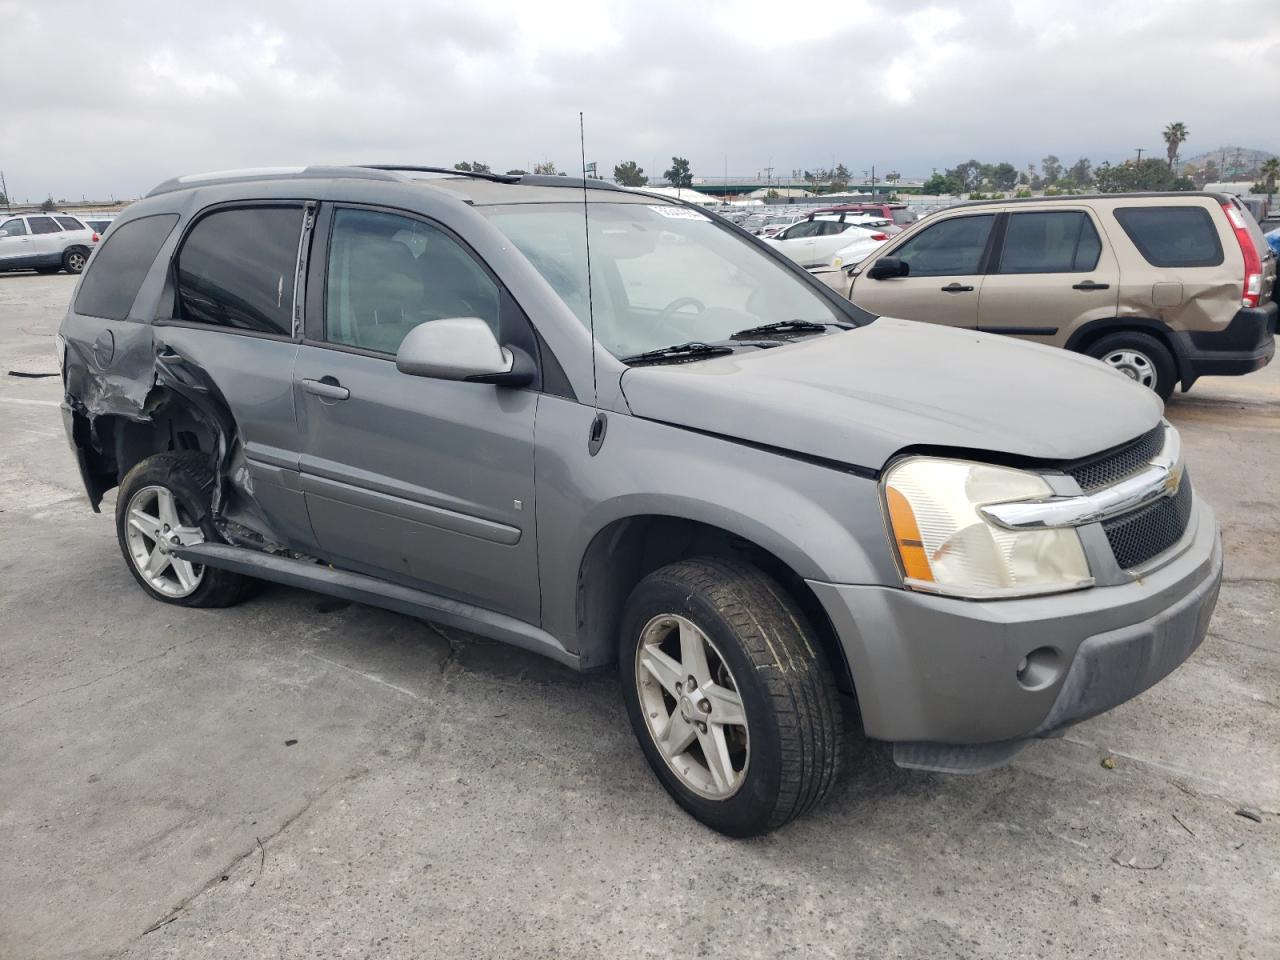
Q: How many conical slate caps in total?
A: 0